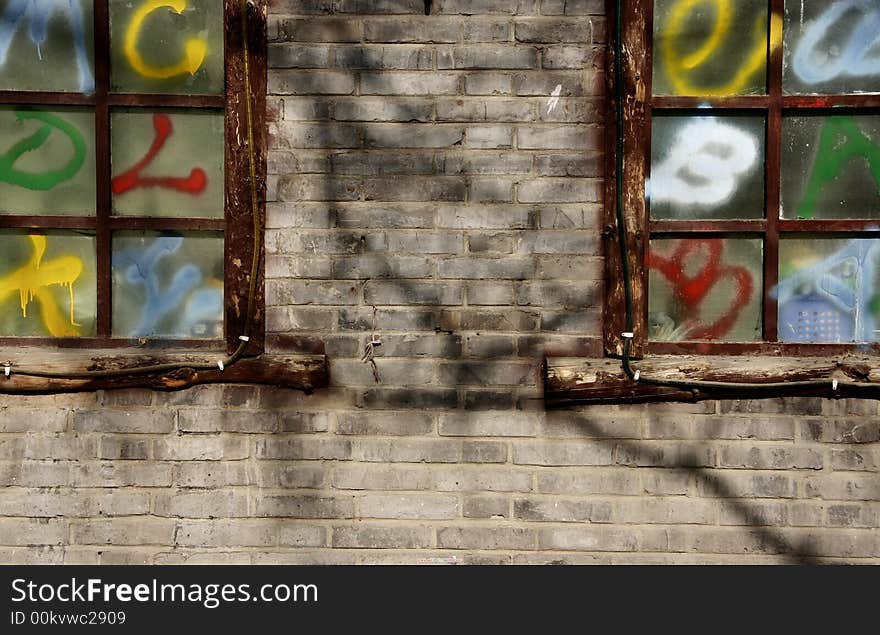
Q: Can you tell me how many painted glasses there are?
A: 12